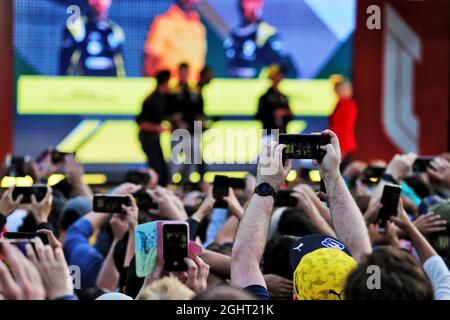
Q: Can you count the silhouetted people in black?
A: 4